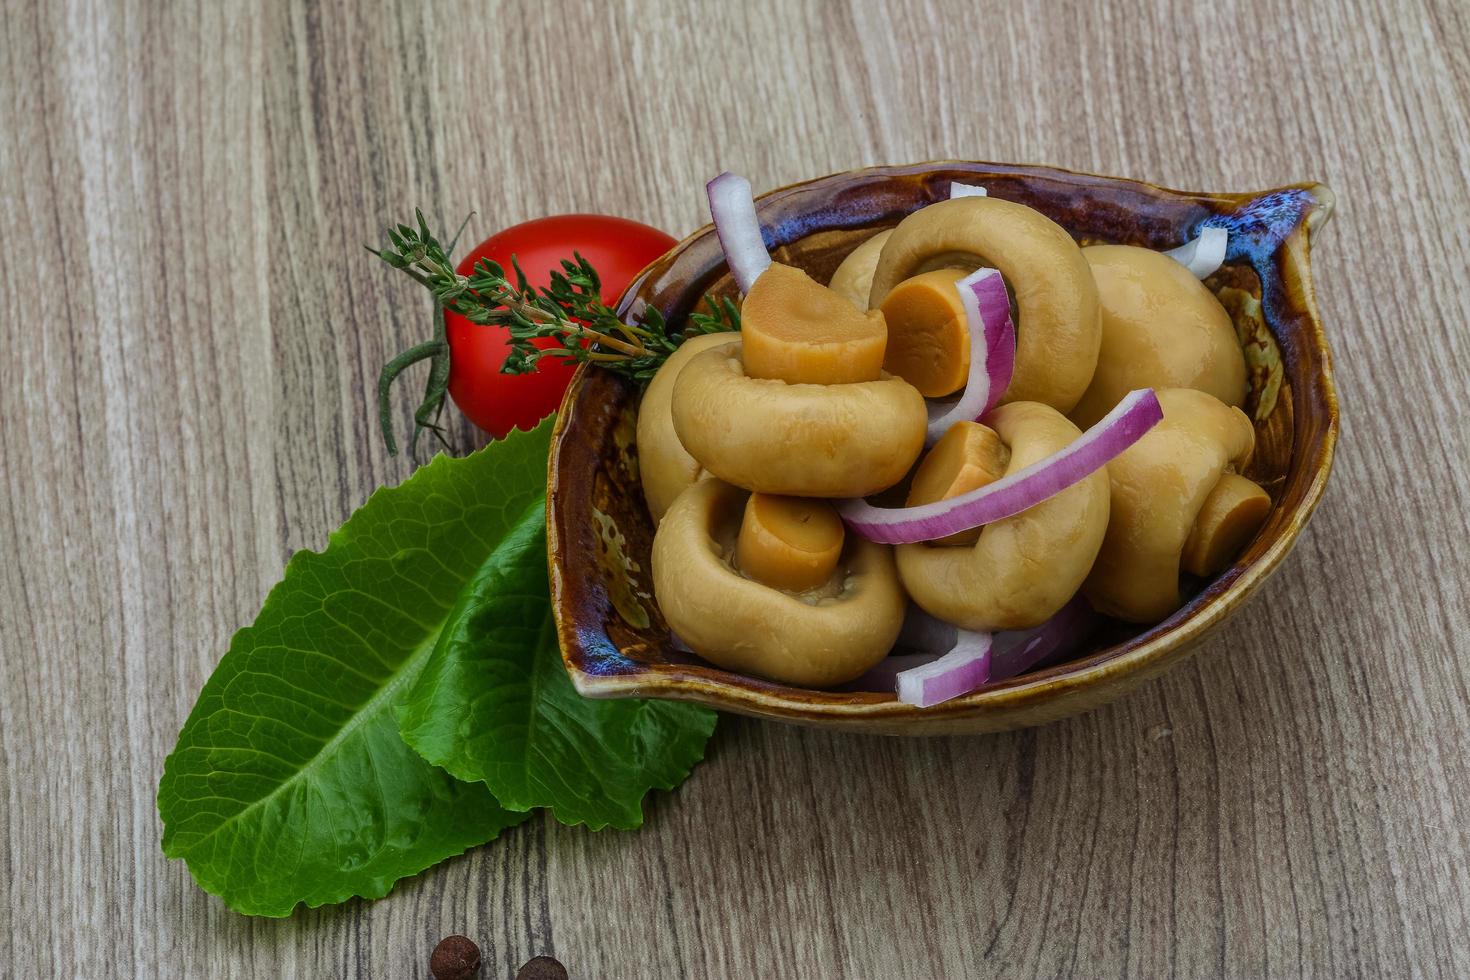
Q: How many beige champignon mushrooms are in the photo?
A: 8